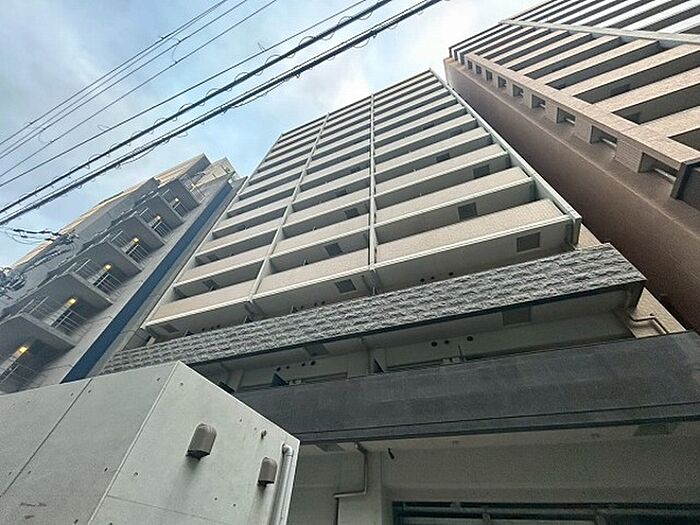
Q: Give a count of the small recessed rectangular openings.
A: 9